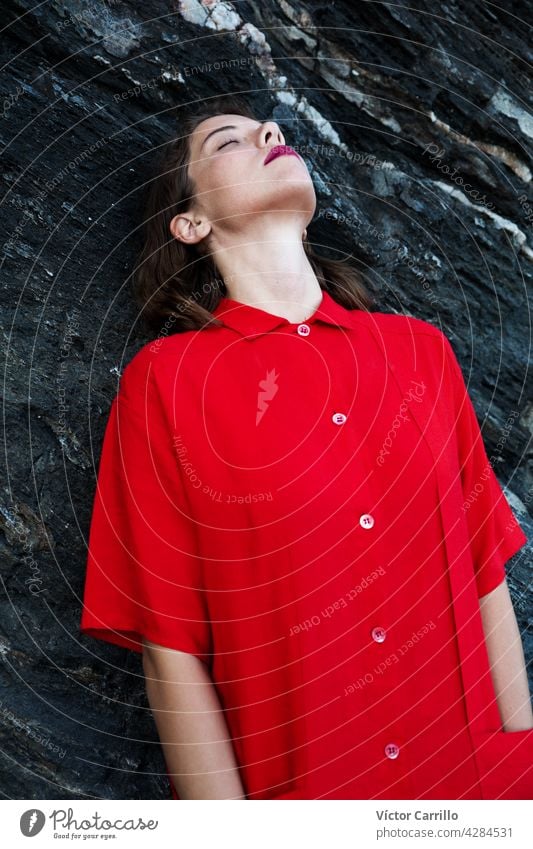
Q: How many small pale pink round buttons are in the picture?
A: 5